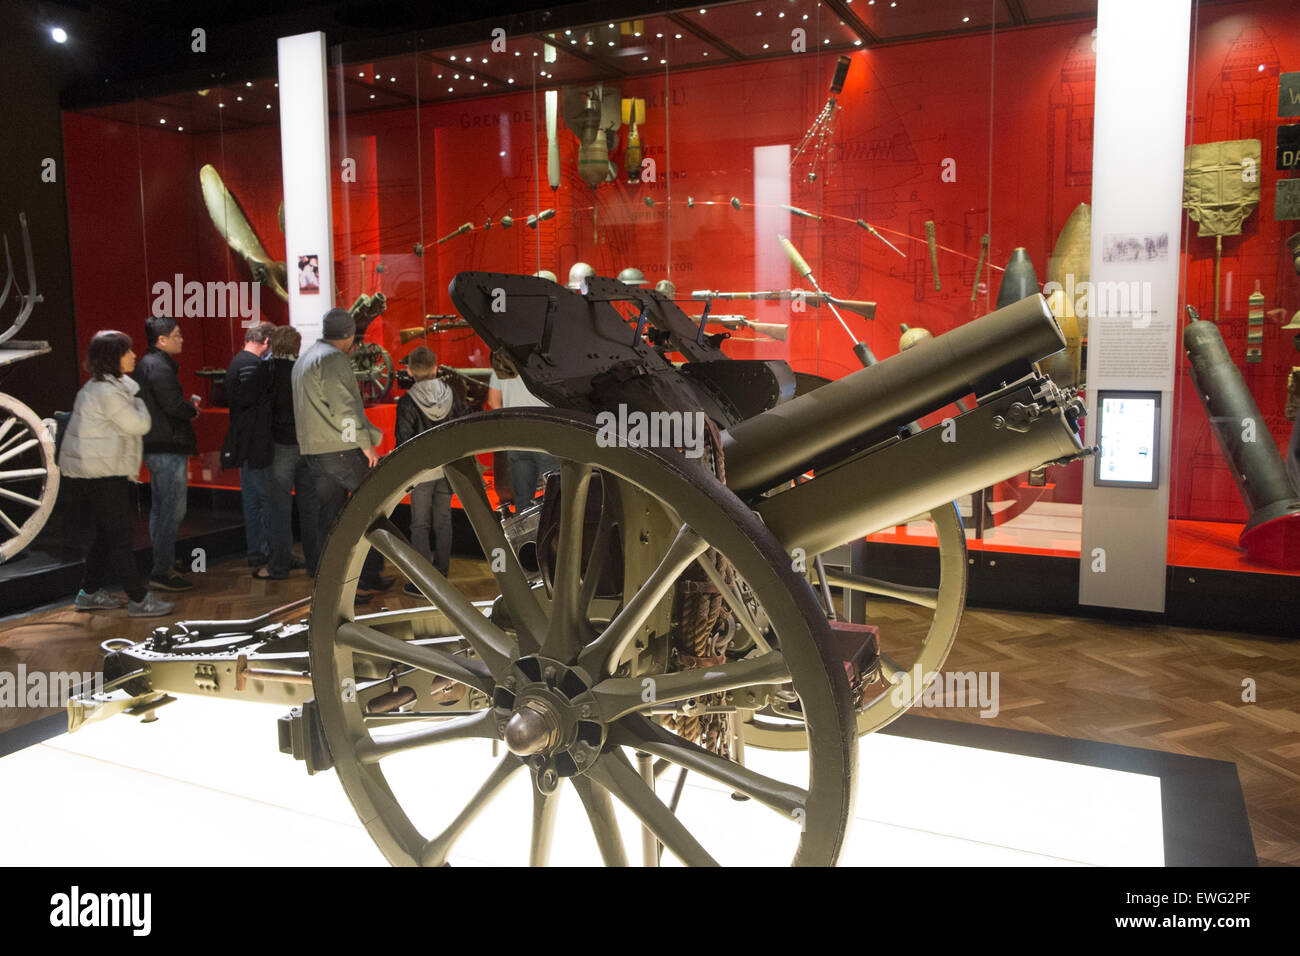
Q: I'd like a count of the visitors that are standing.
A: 7